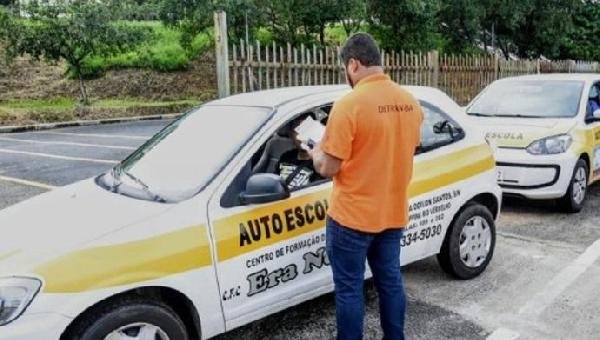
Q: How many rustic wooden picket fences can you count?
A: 1